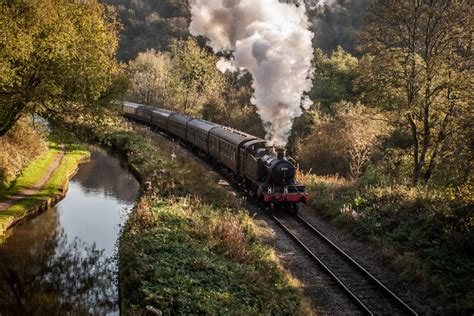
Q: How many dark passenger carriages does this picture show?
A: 6